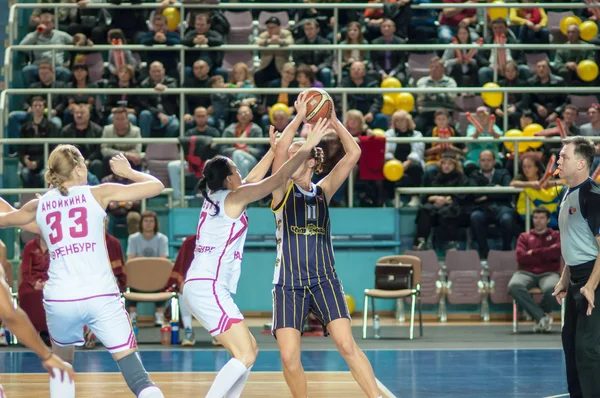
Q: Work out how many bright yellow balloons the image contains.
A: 15